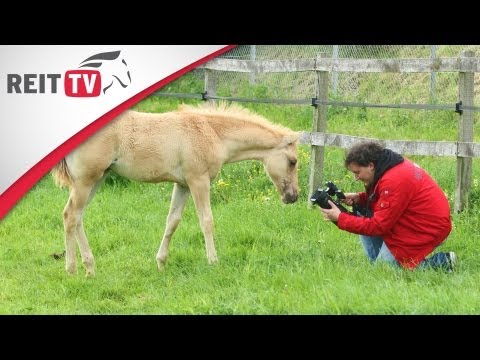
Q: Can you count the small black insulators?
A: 3